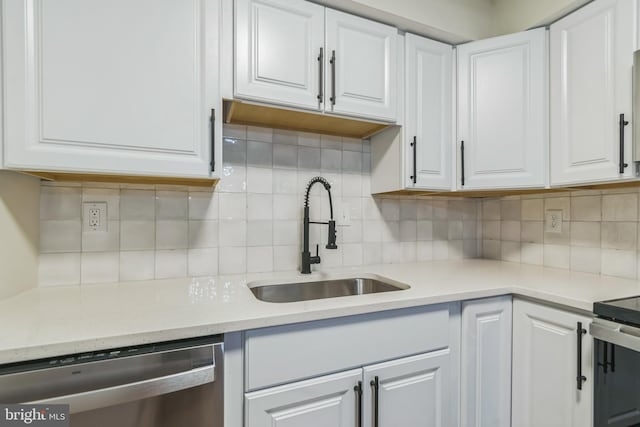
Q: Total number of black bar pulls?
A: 9